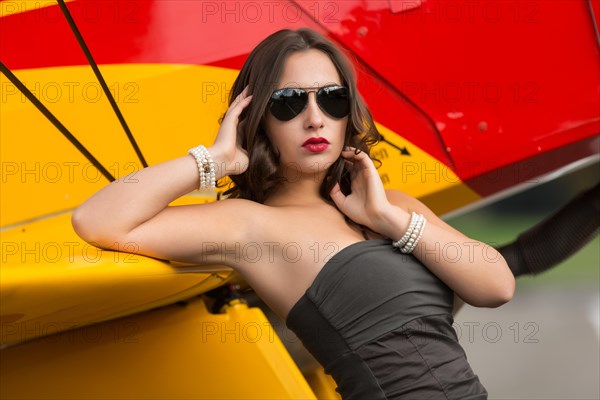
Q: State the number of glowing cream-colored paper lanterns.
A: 0